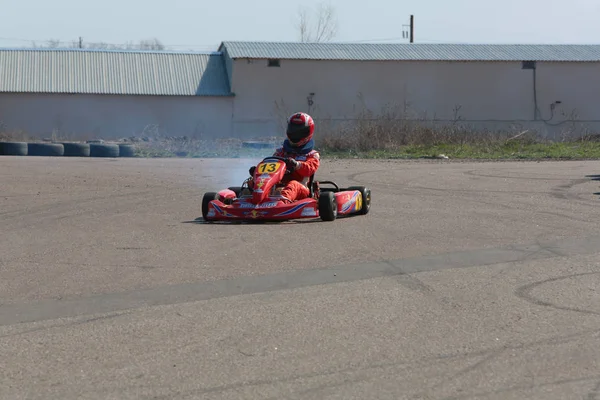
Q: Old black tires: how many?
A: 5